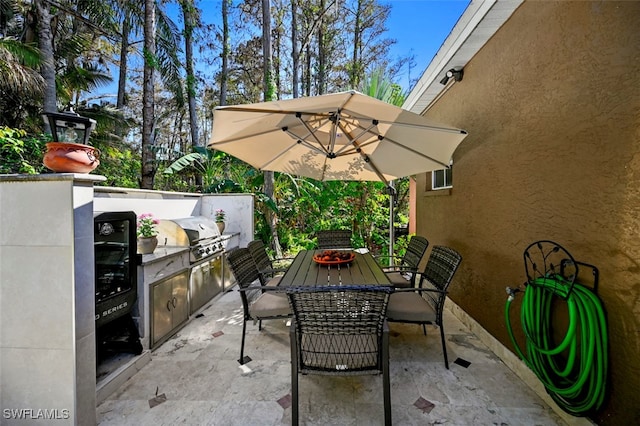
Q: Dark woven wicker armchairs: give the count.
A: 6